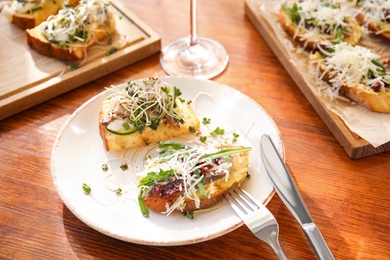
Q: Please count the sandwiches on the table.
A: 7